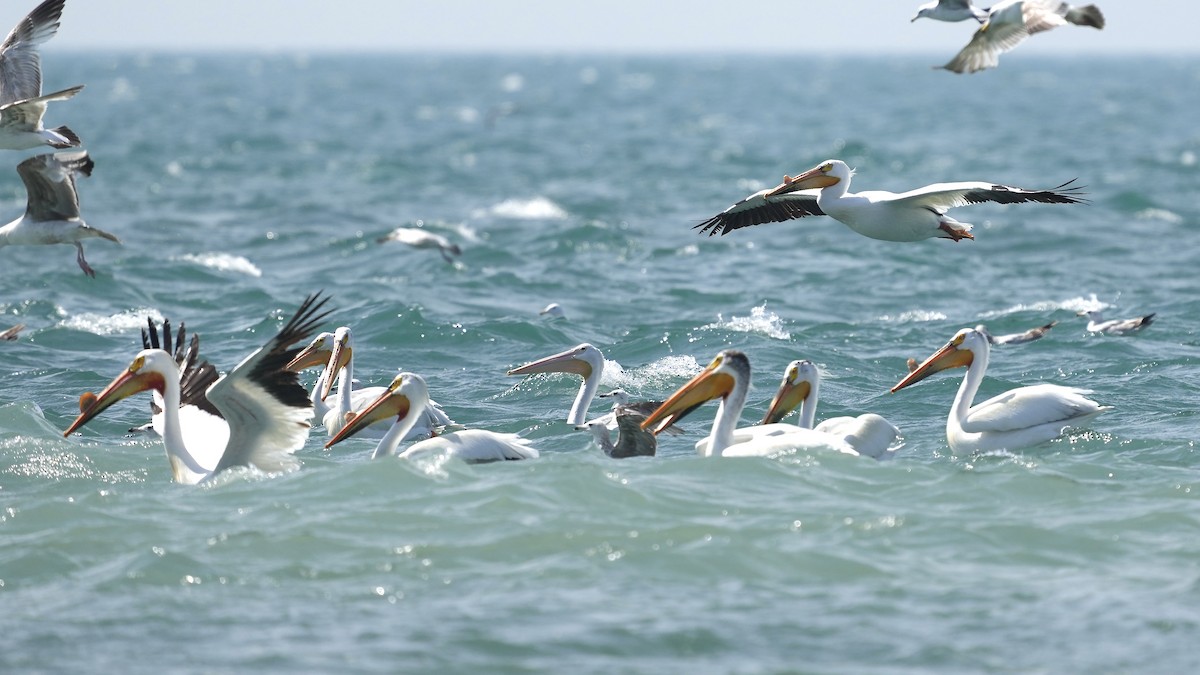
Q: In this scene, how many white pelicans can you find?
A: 9